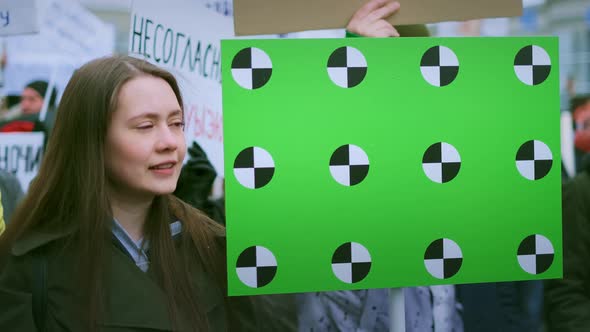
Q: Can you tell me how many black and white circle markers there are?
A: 12